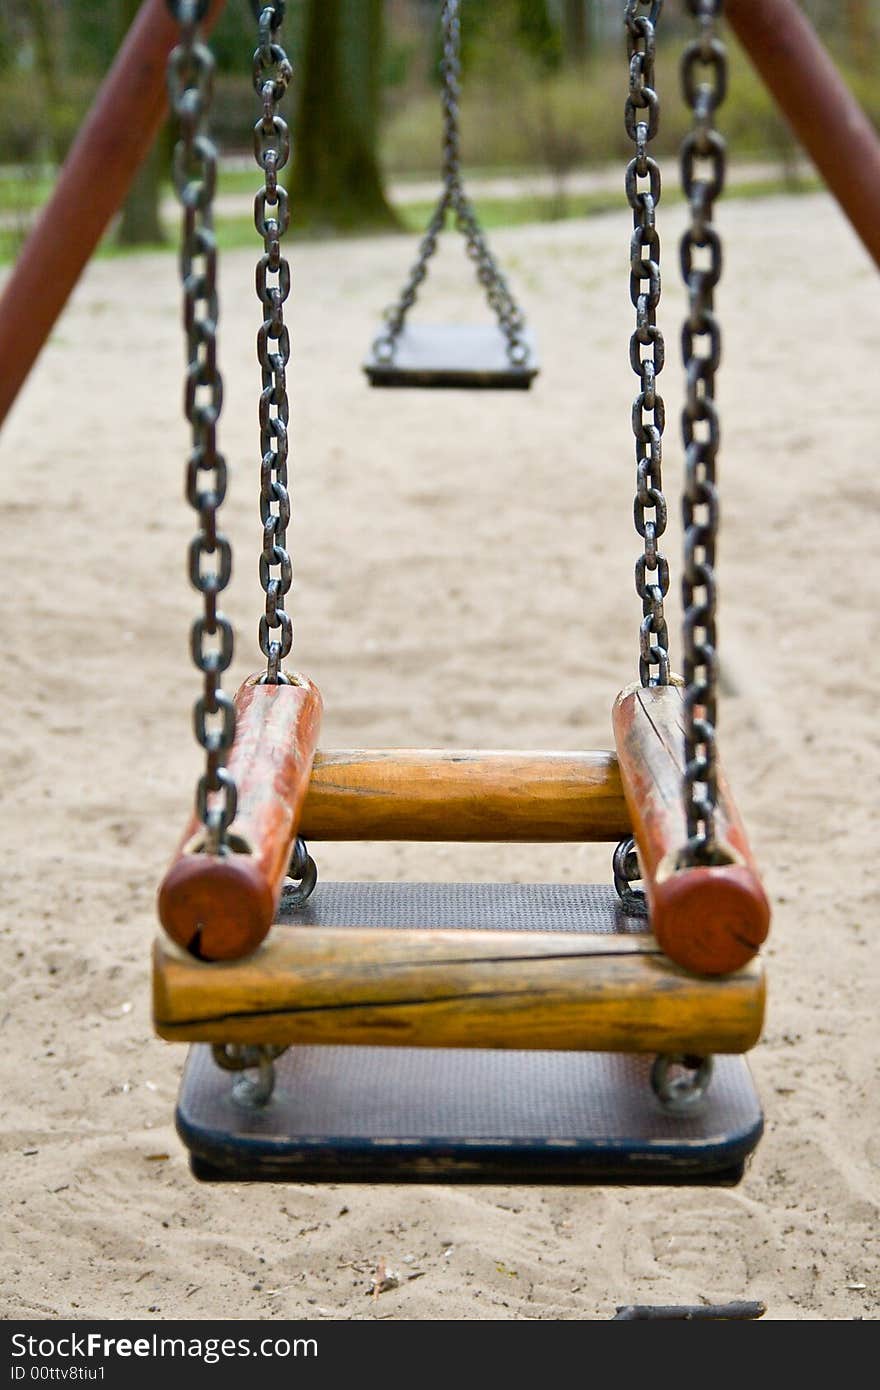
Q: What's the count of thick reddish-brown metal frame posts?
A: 2